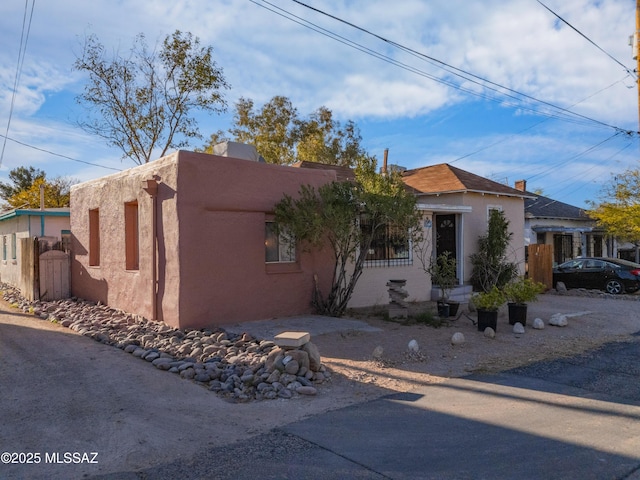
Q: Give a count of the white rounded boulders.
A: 7